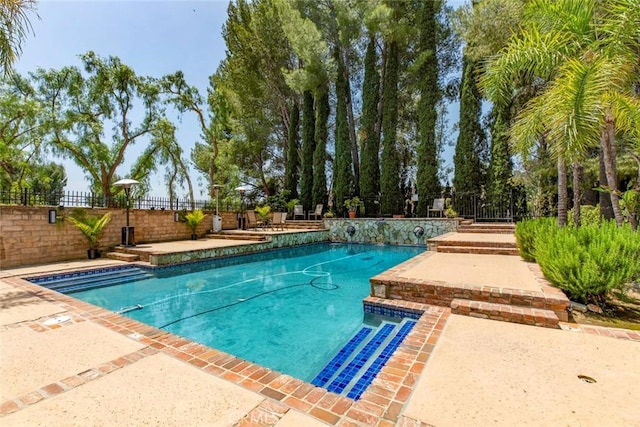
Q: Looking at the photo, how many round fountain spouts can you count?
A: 2